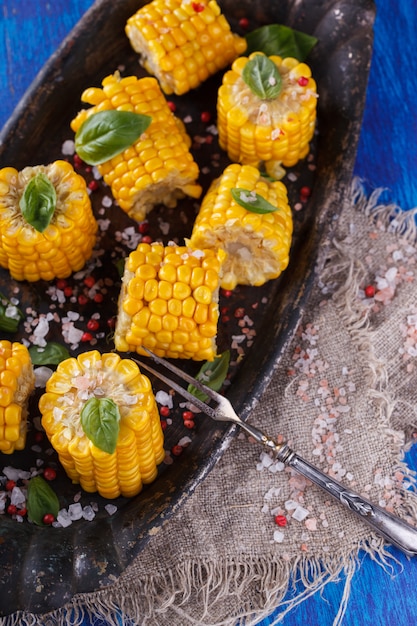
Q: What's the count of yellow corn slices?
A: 8